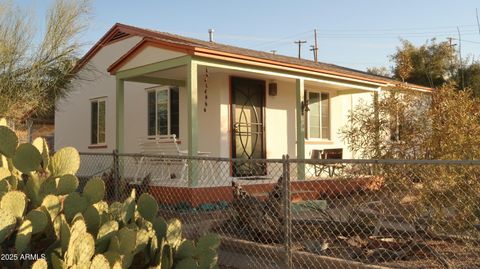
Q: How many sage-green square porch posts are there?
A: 4